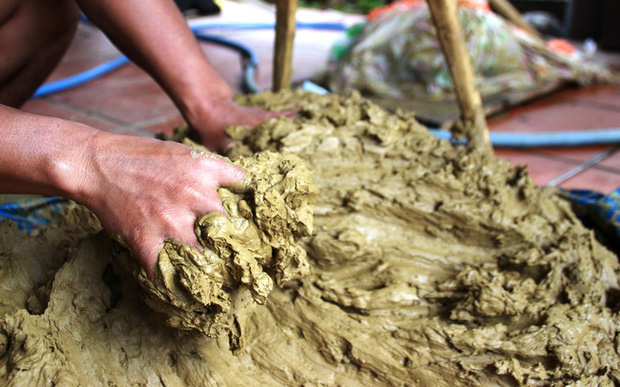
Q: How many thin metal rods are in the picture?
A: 1